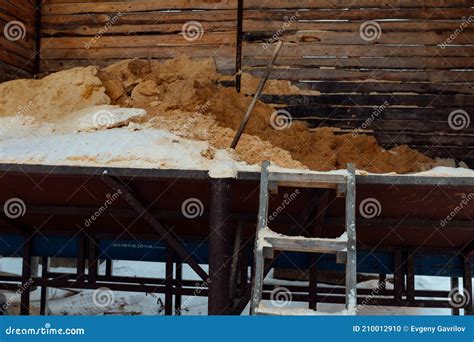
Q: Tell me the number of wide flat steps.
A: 3